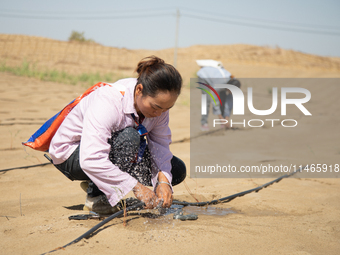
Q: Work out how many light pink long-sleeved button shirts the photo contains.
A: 1